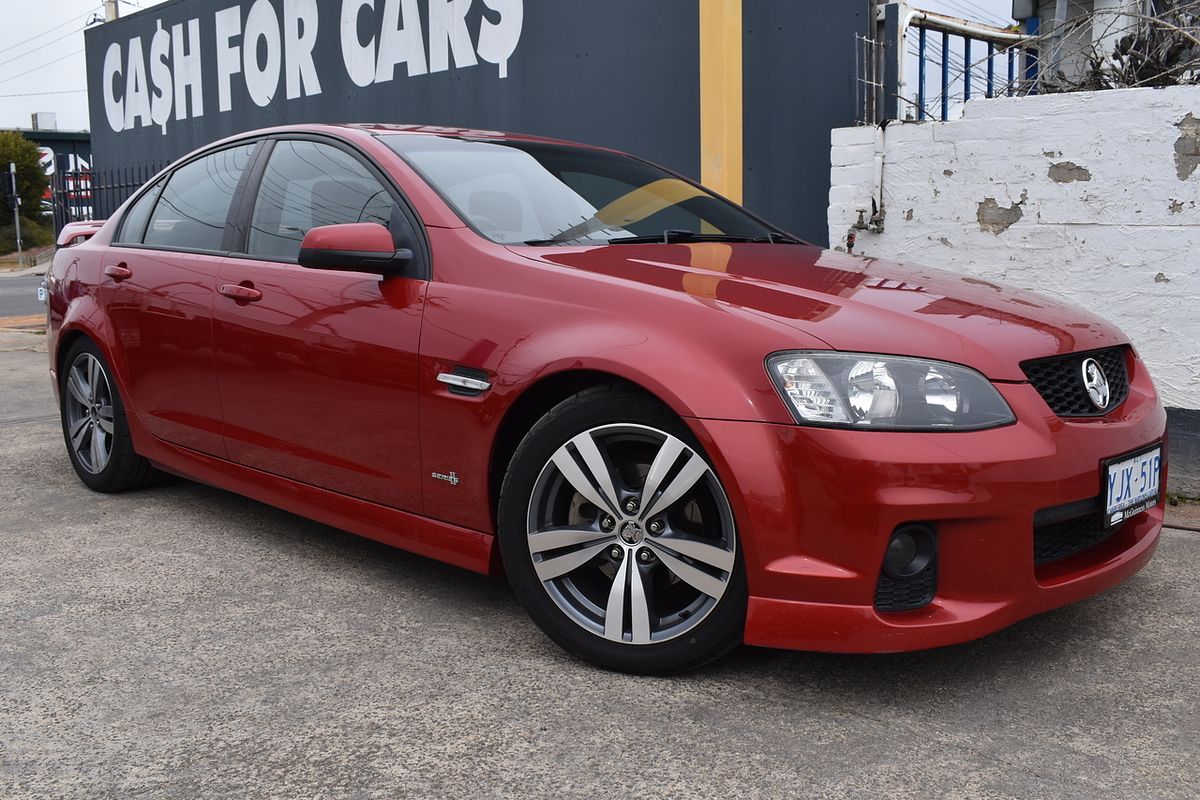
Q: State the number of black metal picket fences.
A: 1